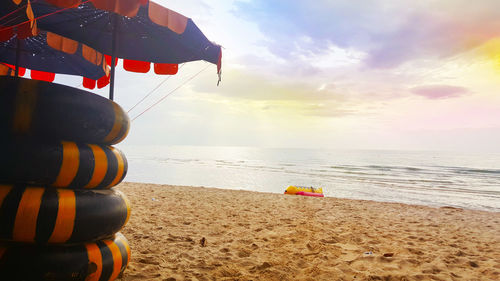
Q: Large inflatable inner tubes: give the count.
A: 4